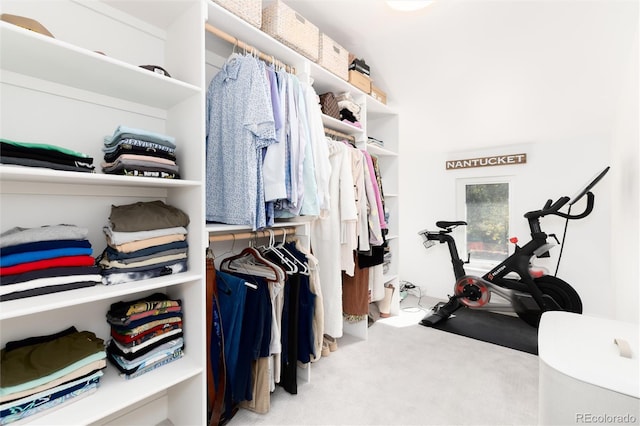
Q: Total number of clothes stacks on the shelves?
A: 6